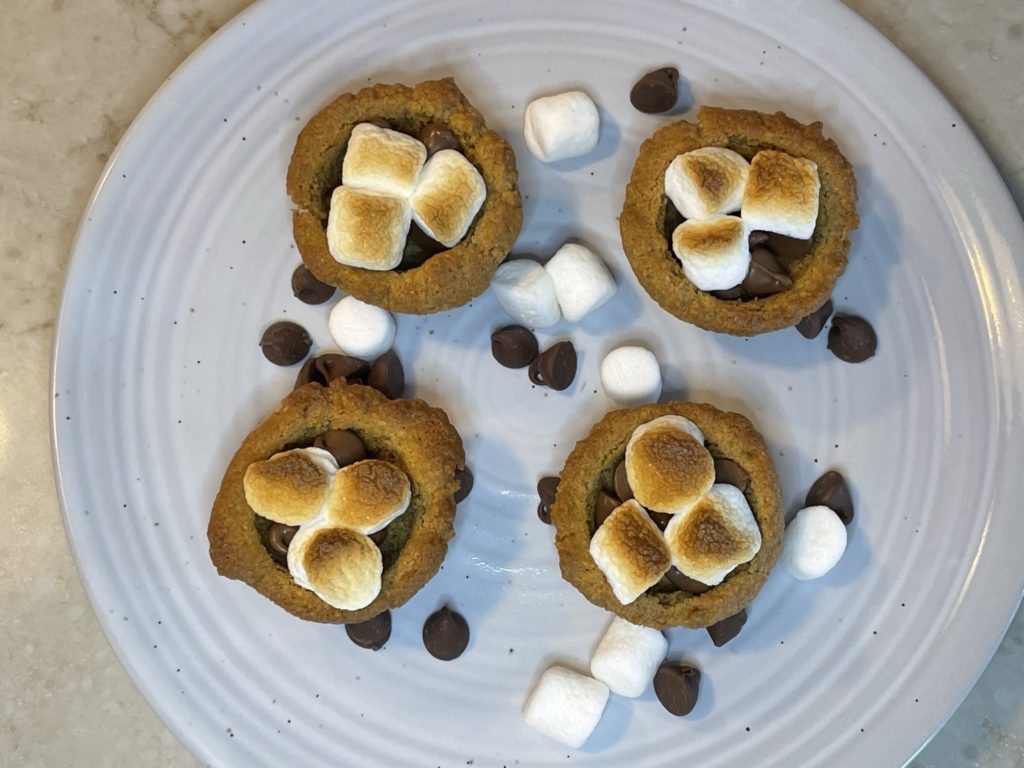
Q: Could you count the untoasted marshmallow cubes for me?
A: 8